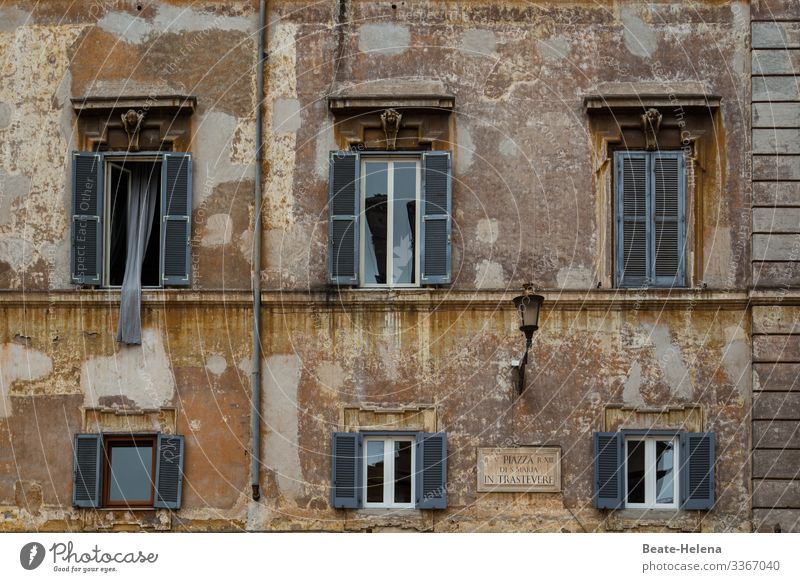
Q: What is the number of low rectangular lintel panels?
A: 3